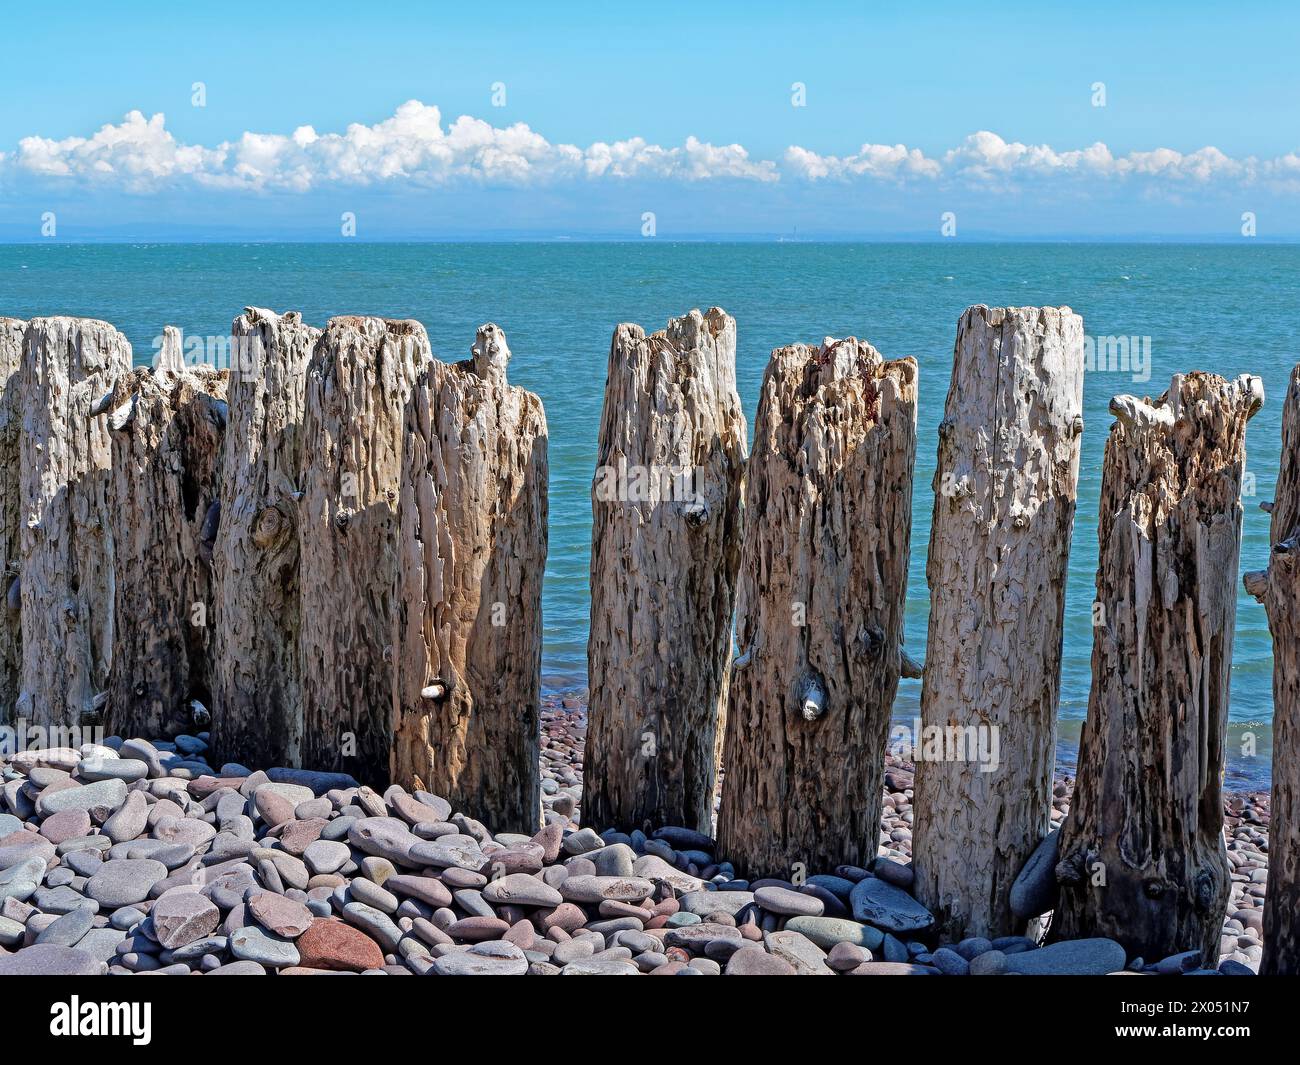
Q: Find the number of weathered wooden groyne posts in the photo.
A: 11